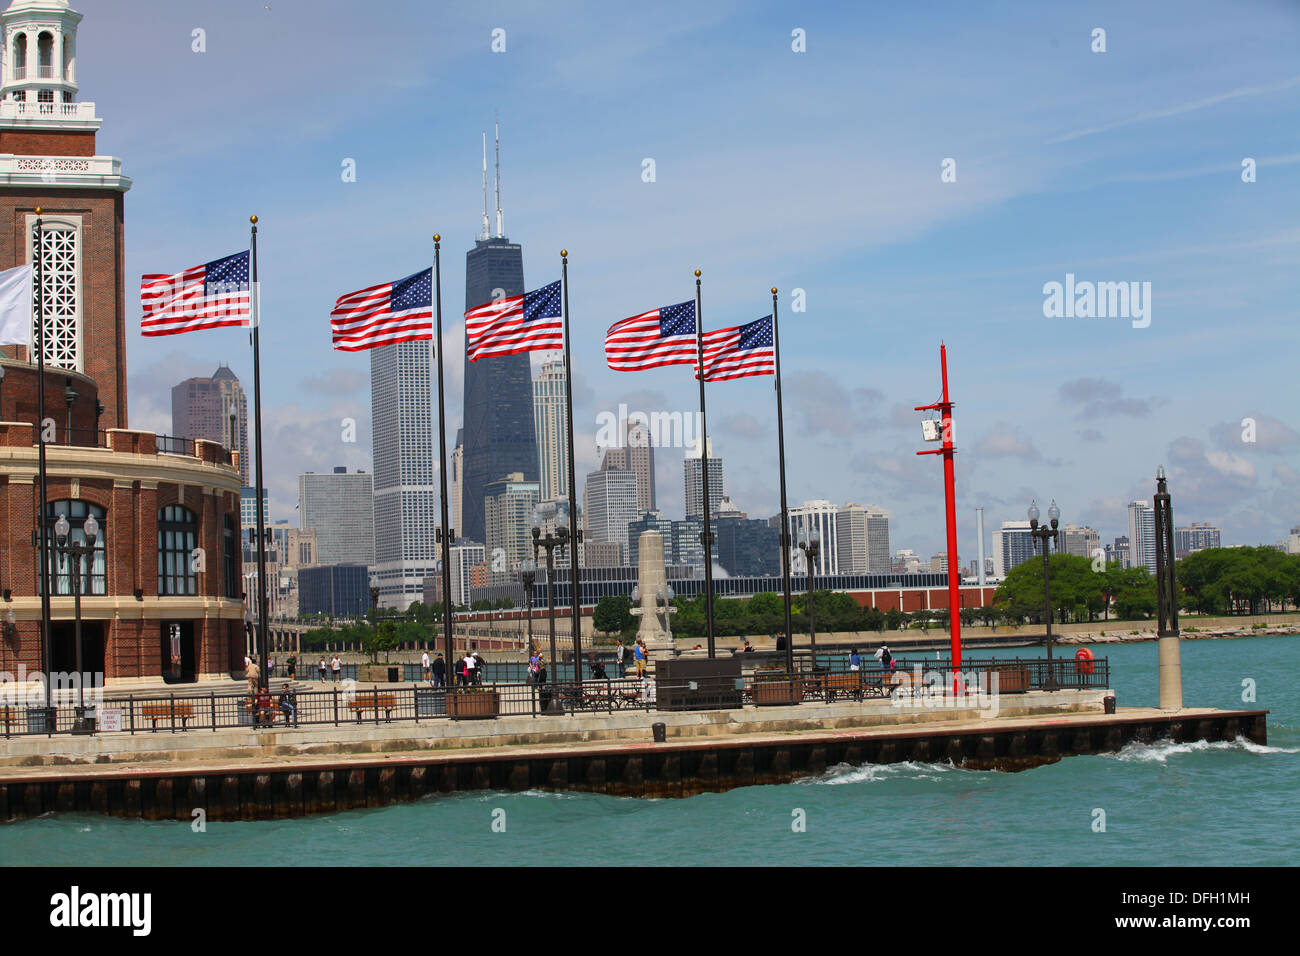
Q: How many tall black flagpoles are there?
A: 6